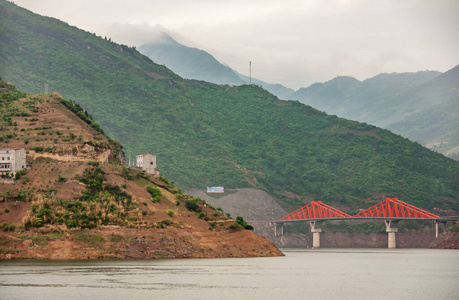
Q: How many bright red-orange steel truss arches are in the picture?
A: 2